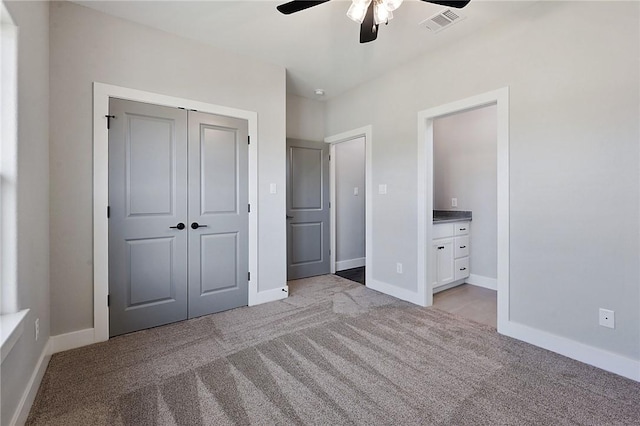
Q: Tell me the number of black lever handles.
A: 3